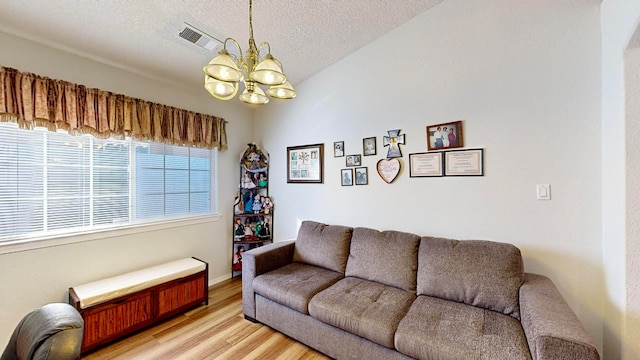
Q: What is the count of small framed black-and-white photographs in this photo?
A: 5